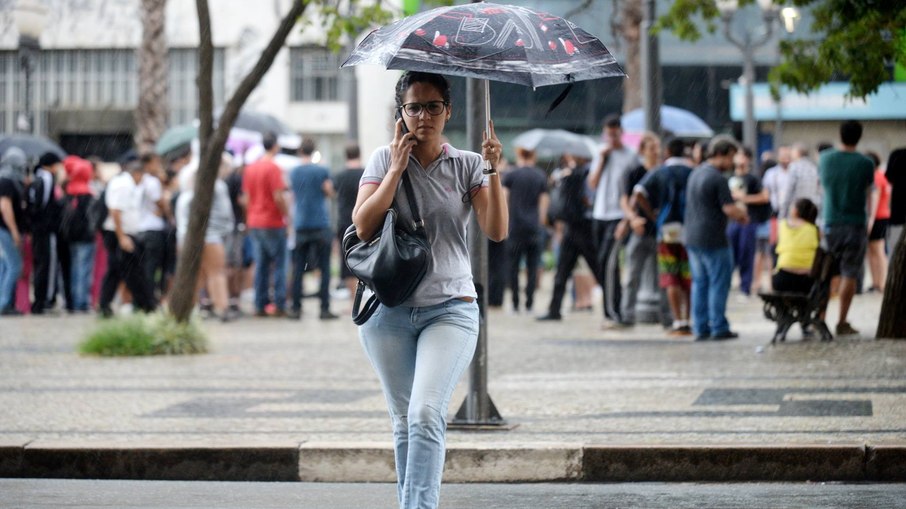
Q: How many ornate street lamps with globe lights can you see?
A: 2